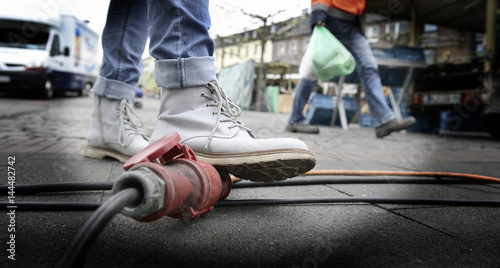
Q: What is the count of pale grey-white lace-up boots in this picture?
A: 2